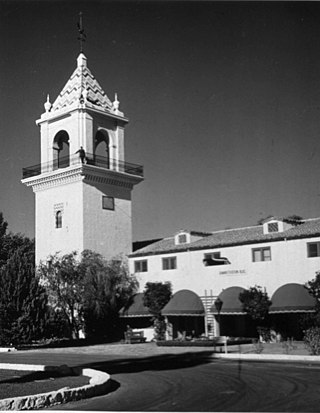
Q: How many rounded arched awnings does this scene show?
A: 4